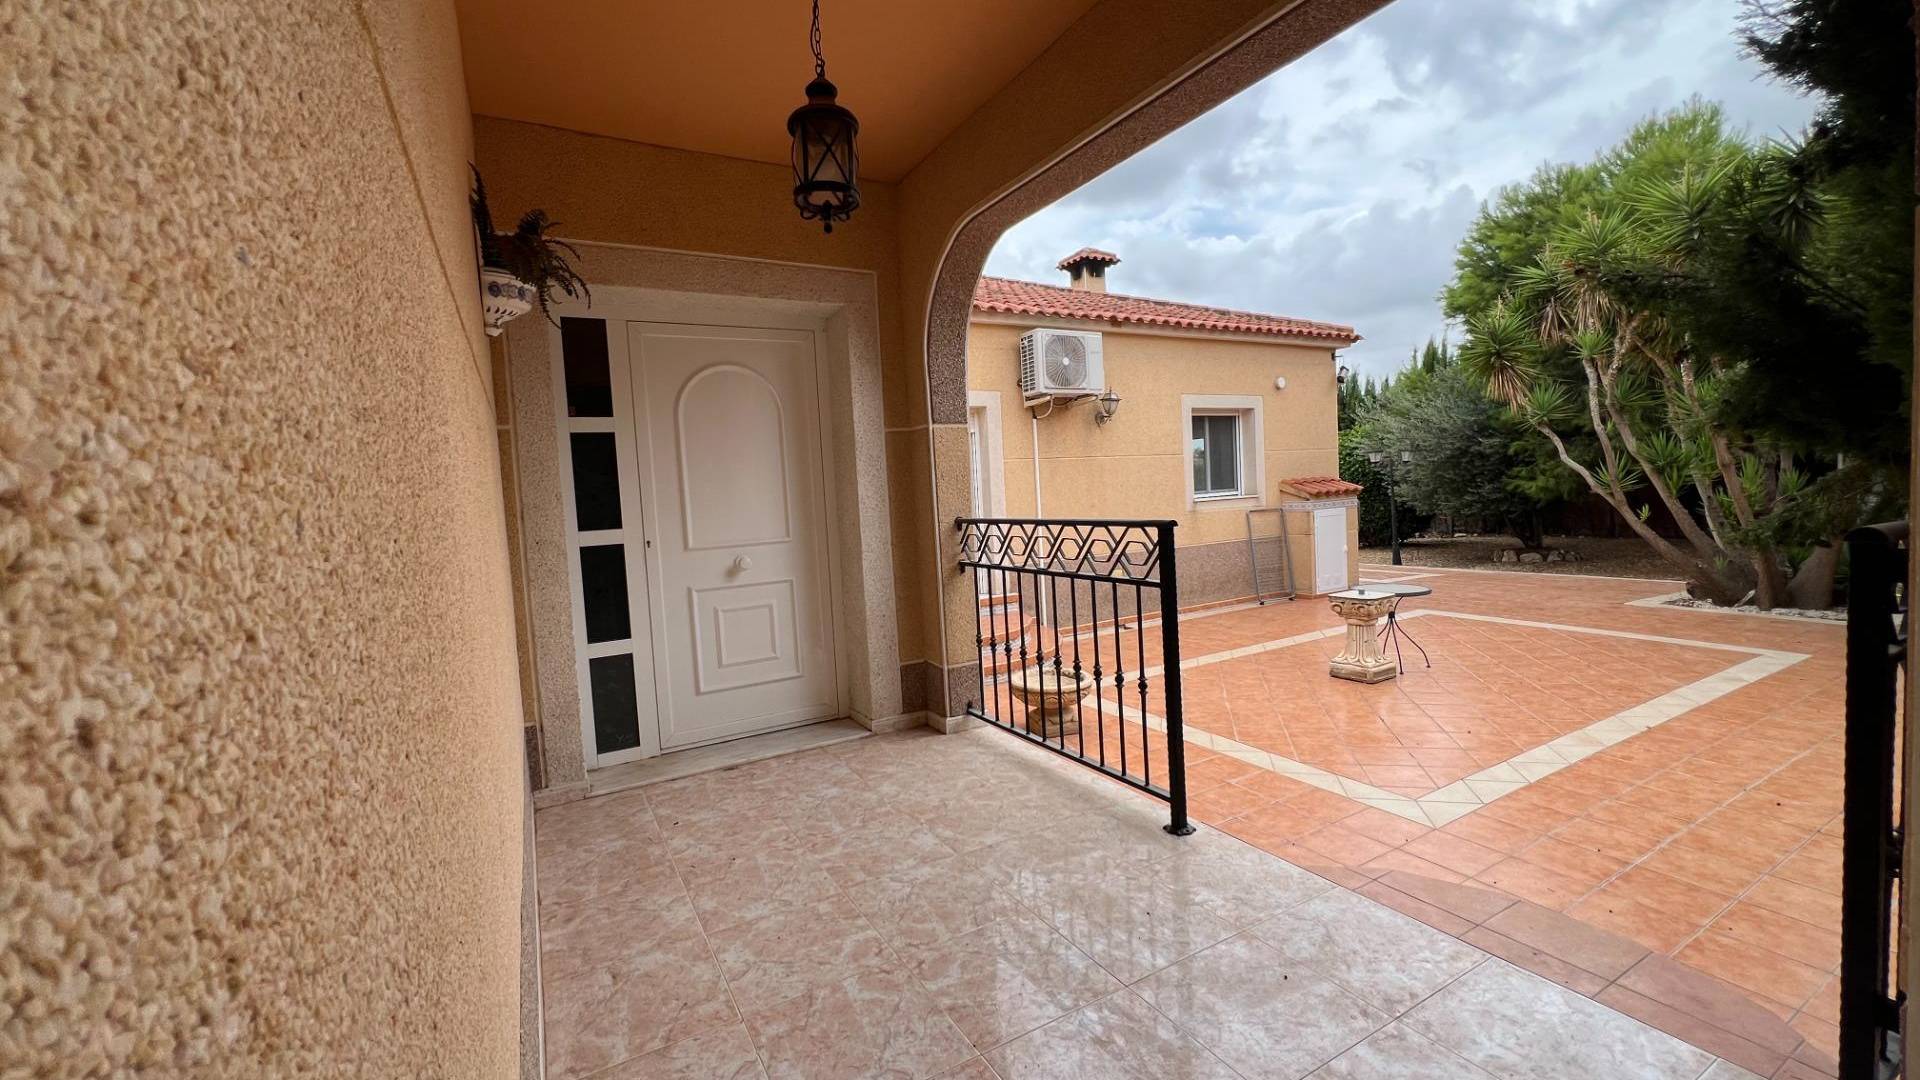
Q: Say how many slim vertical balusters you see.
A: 10